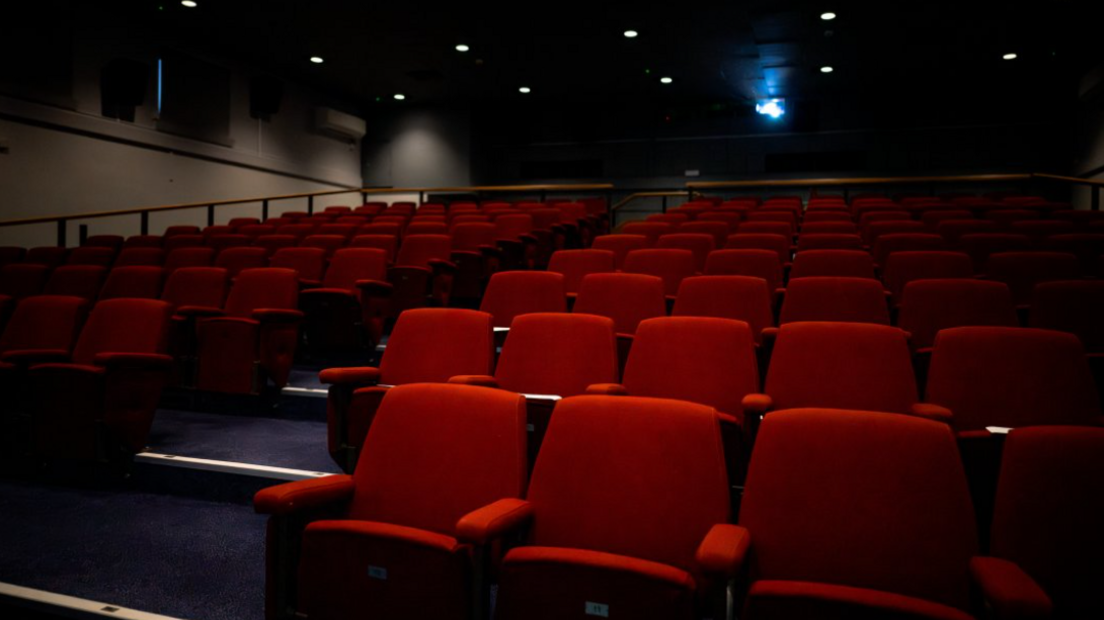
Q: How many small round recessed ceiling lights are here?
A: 10